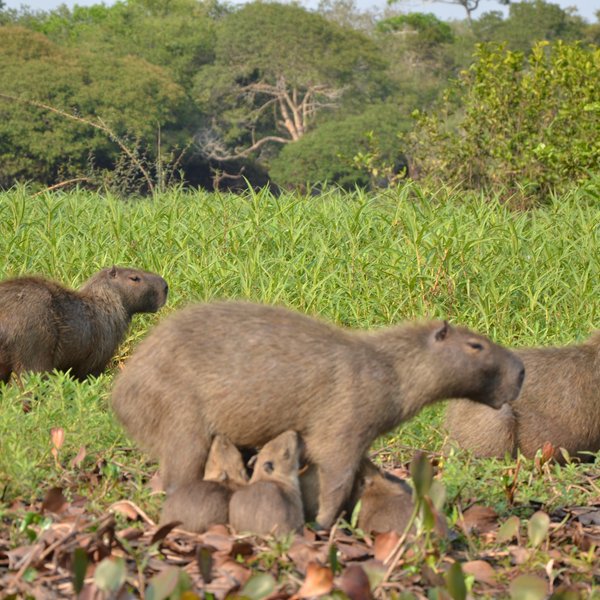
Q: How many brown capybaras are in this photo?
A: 6